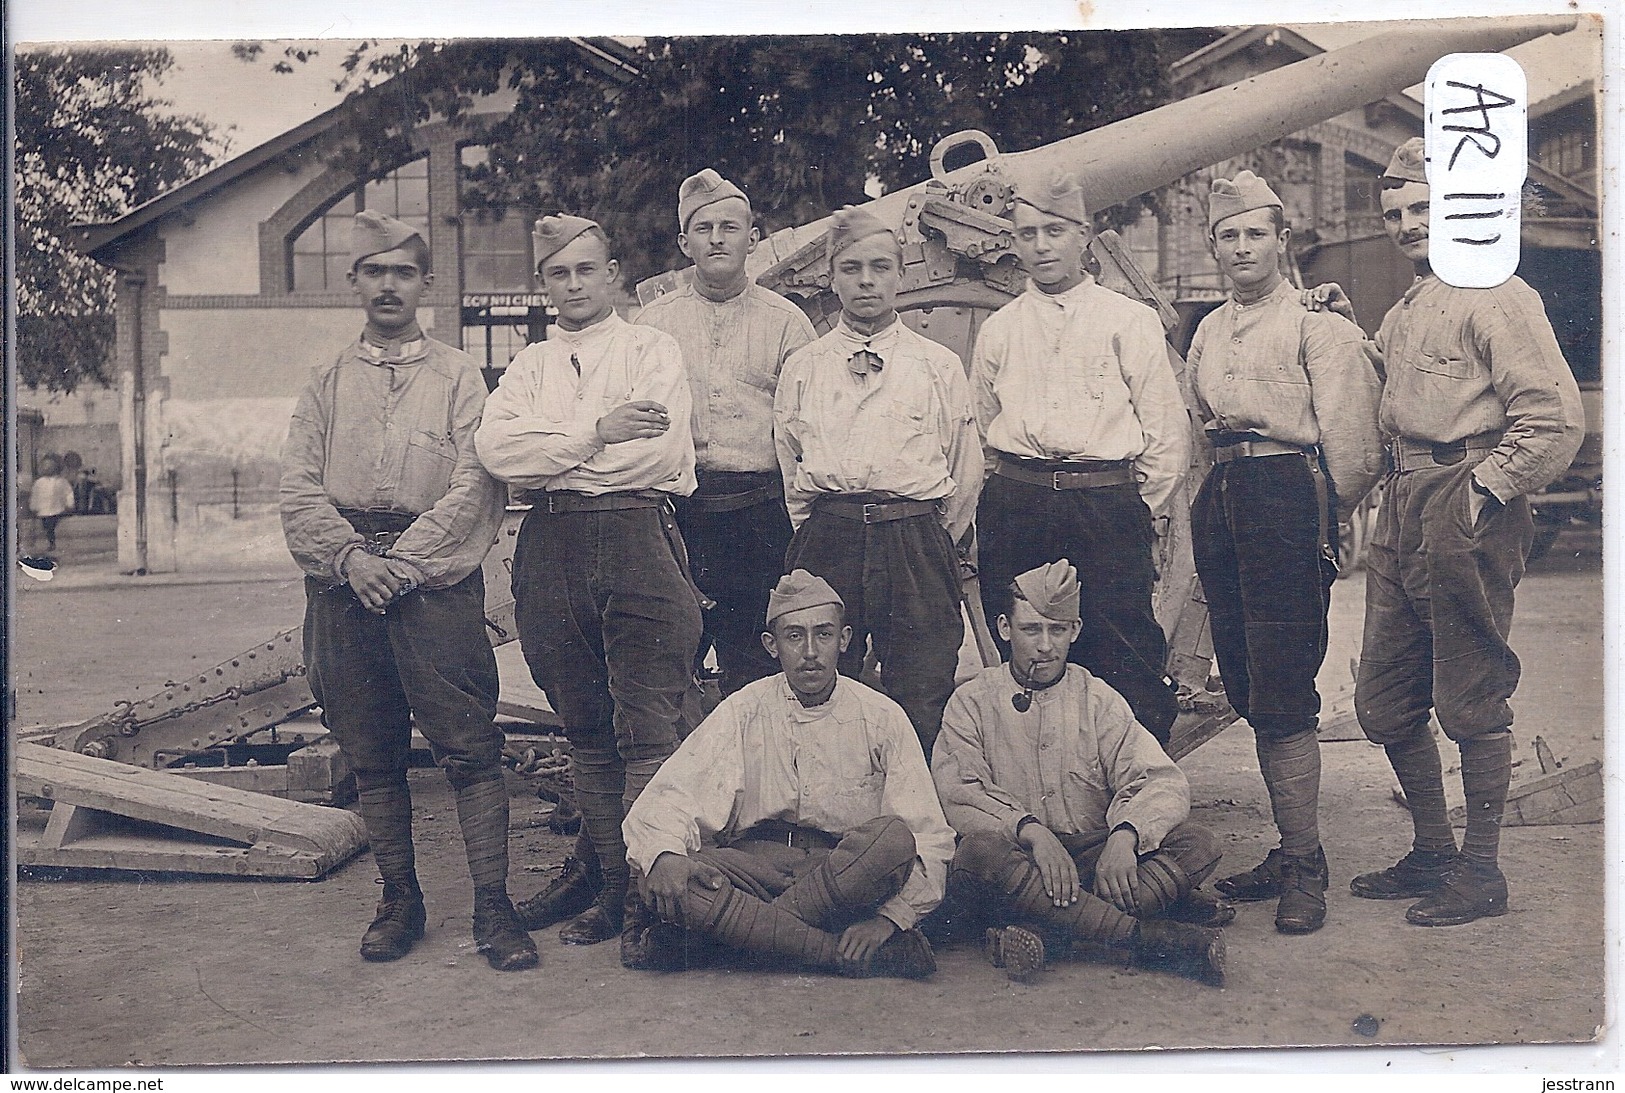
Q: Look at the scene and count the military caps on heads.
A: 9